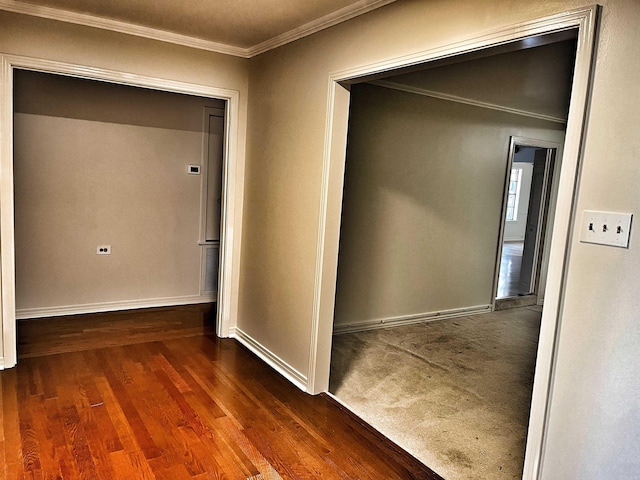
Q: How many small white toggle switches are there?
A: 3